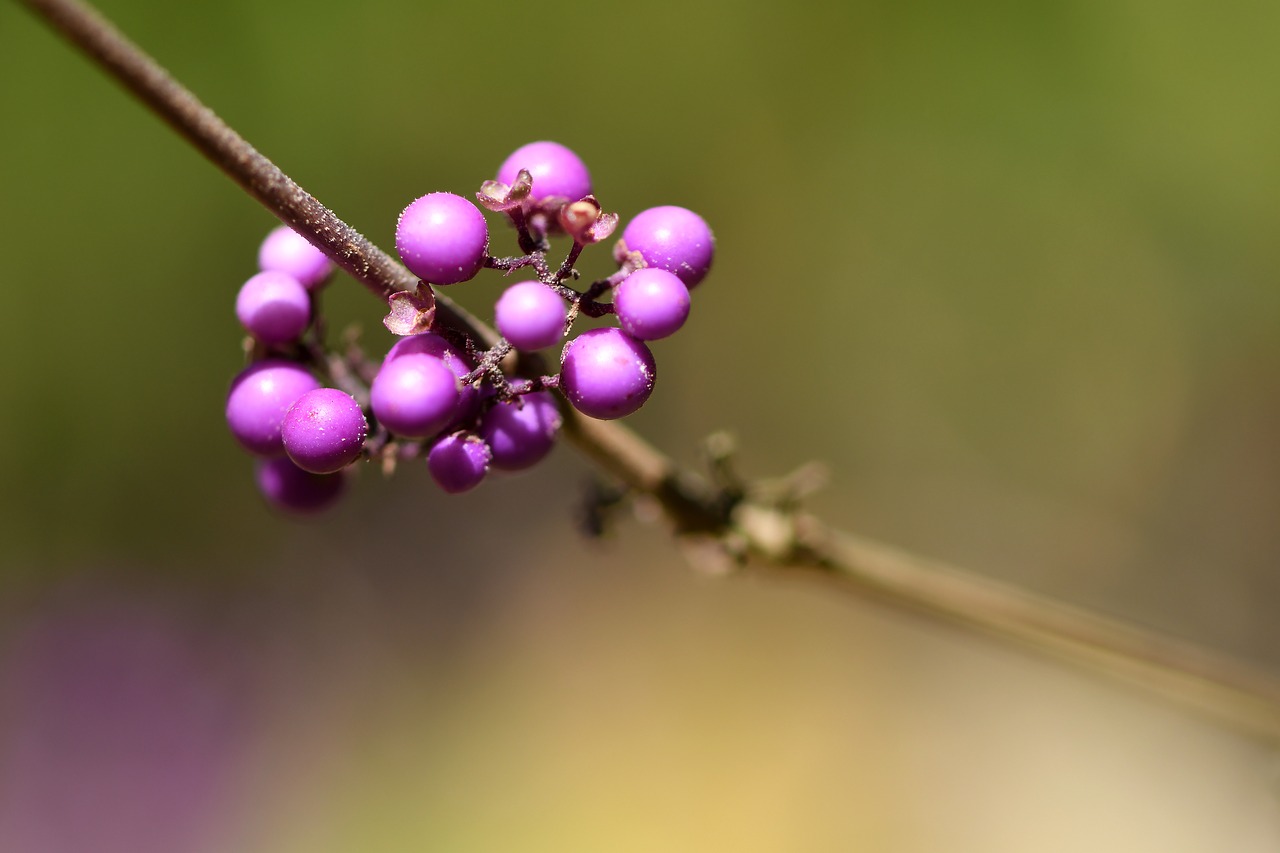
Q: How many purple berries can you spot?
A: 15